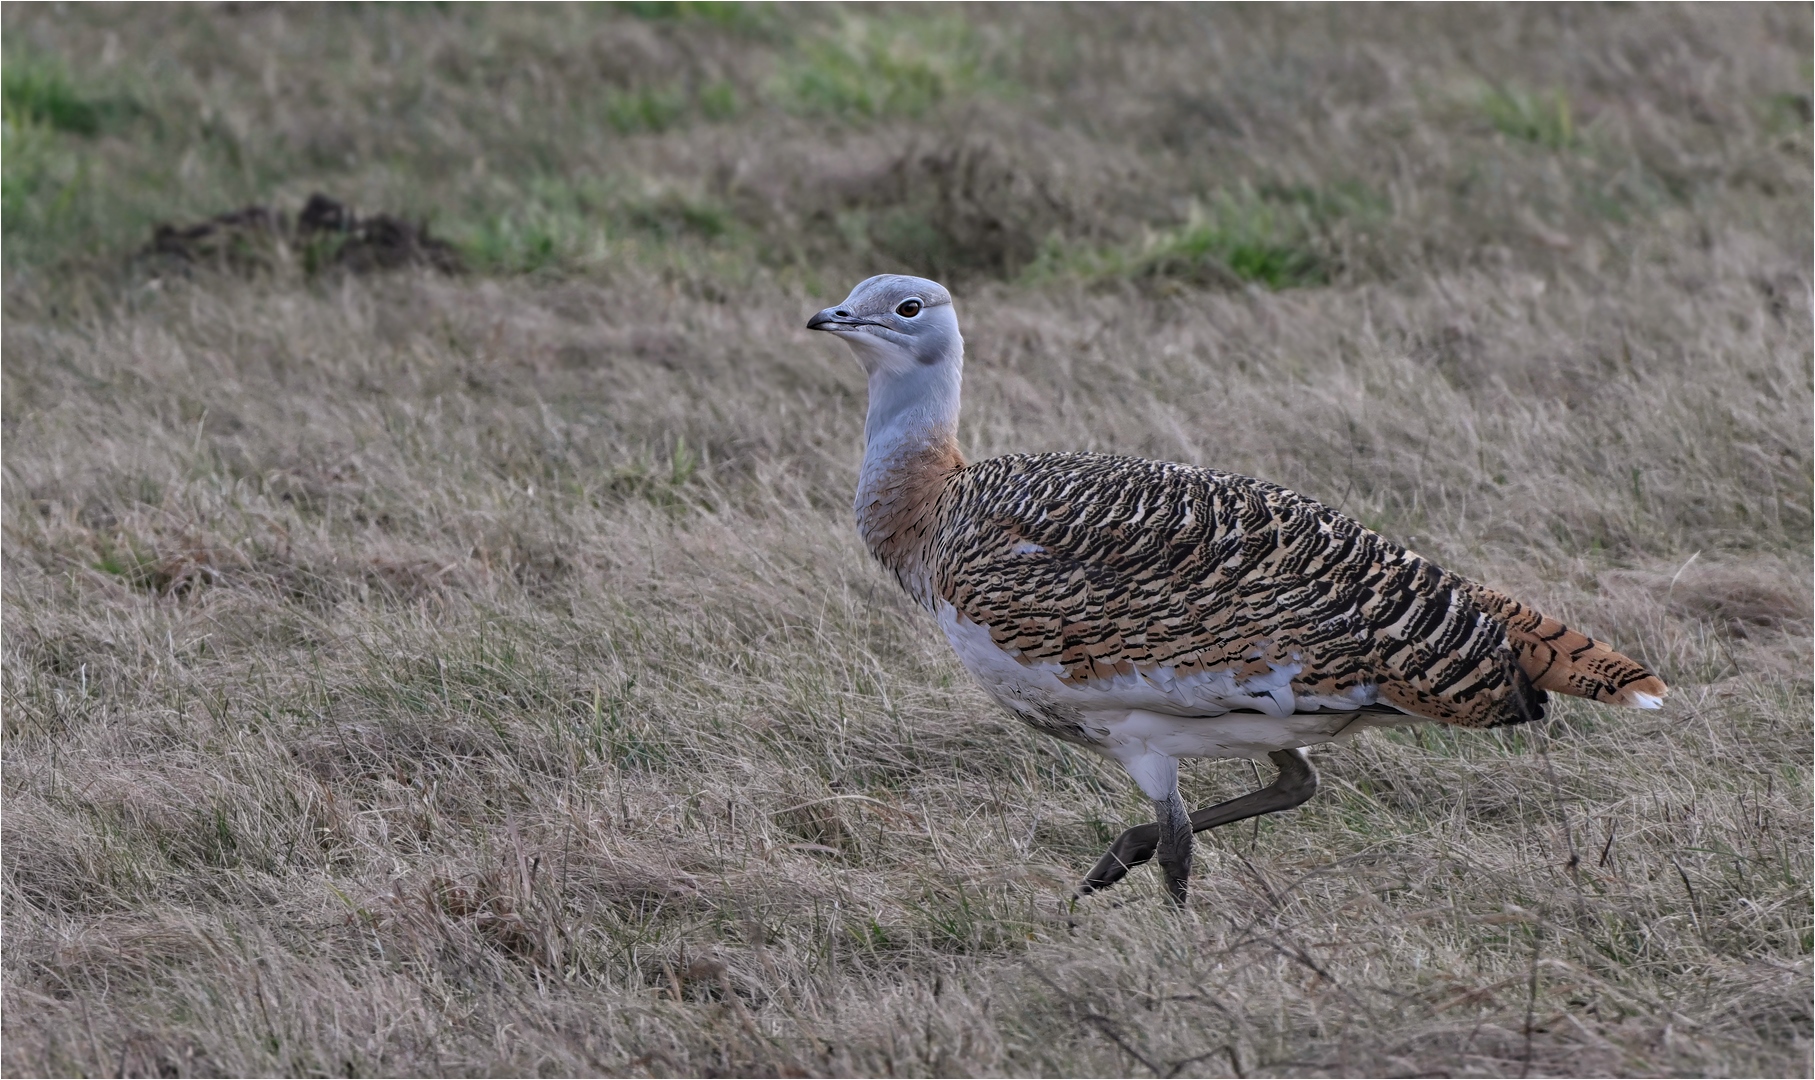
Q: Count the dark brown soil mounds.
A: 1